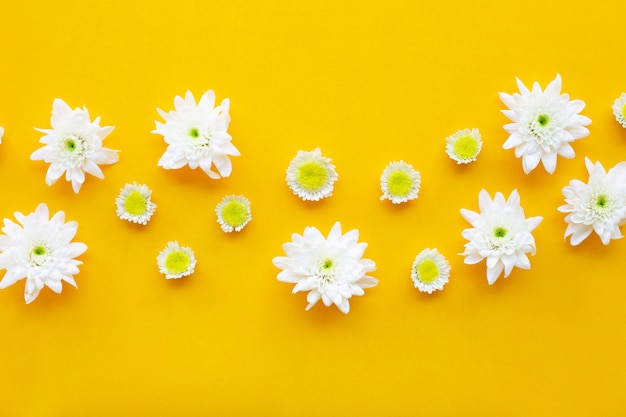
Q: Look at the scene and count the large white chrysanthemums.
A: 7